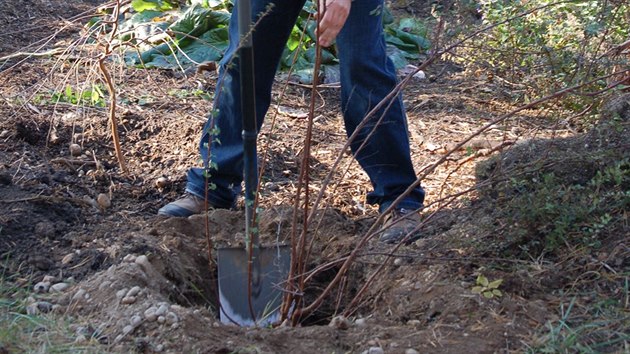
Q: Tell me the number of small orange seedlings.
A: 0